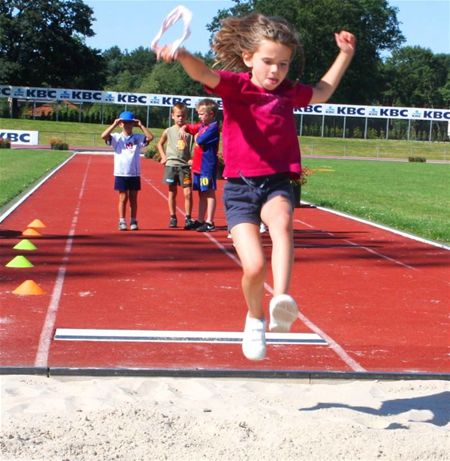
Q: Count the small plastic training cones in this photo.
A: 5